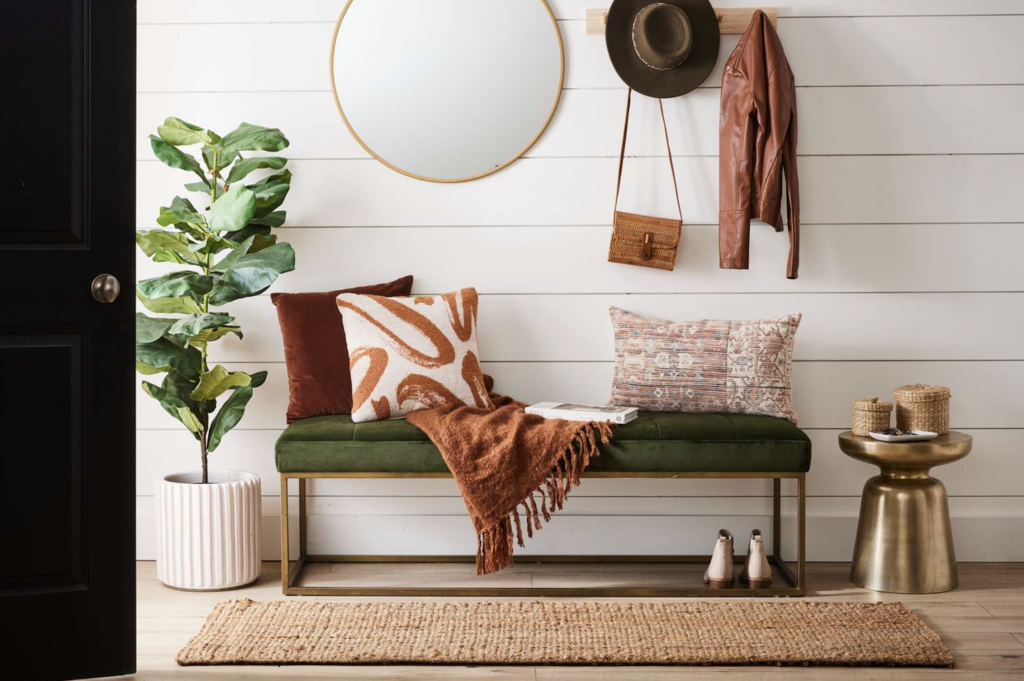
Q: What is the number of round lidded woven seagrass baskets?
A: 2